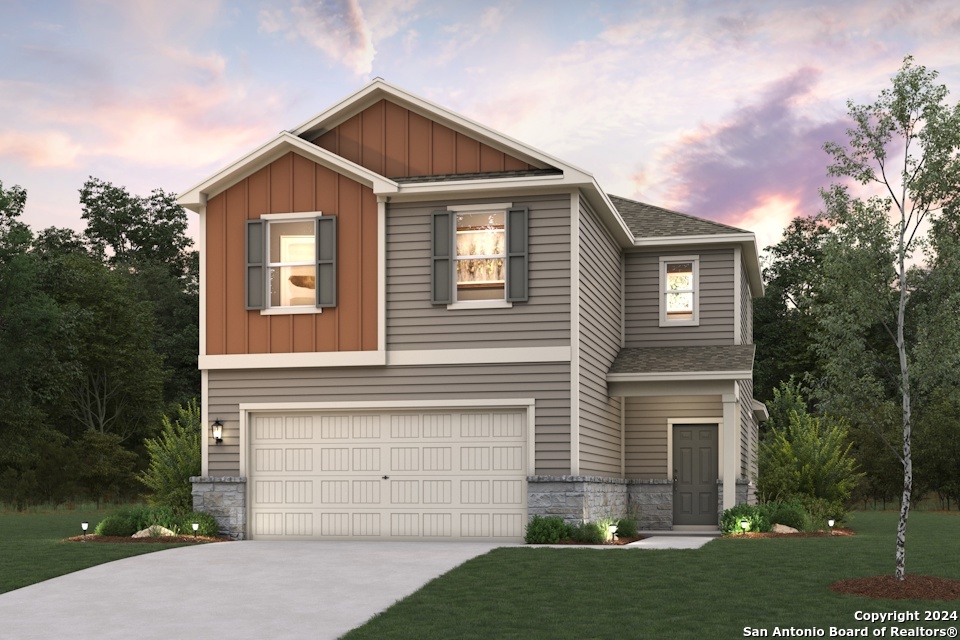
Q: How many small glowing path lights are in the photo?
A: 5